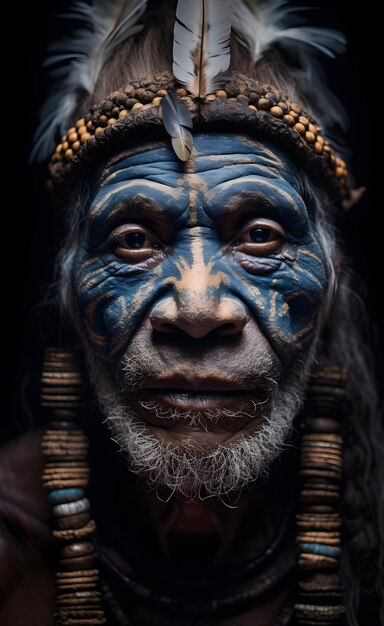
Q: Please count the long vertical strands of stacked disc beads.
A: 2